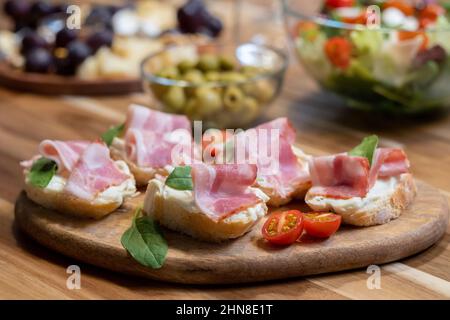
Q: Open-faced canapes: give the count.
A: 5